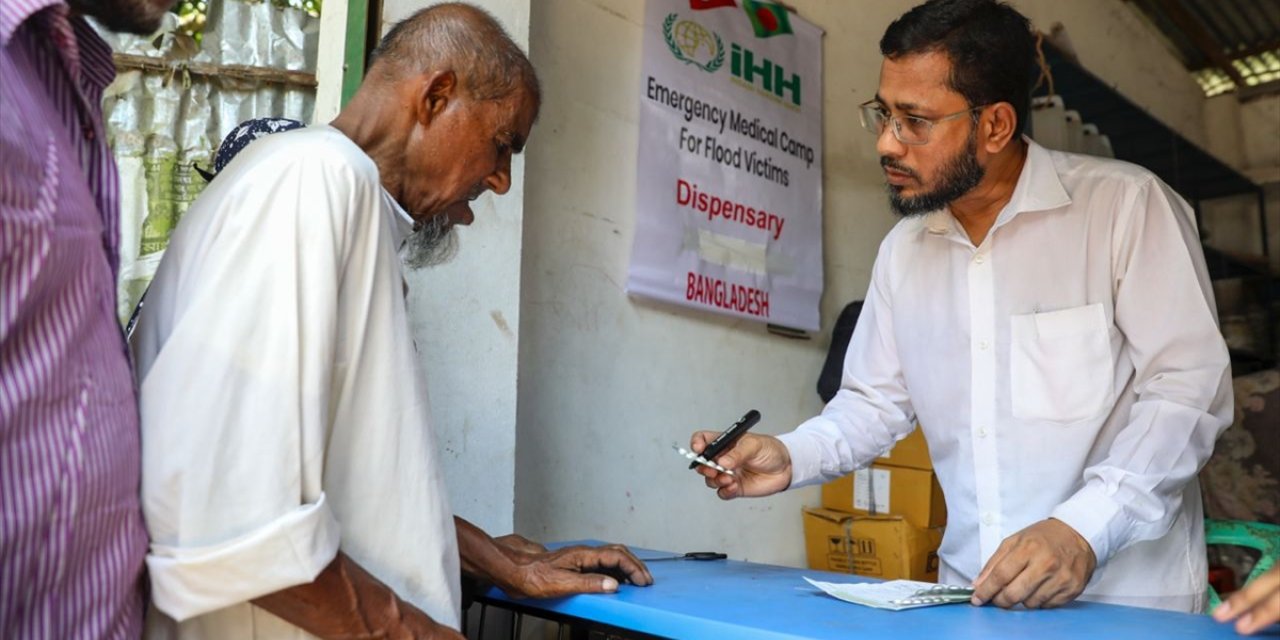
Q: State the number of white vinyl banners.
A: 1